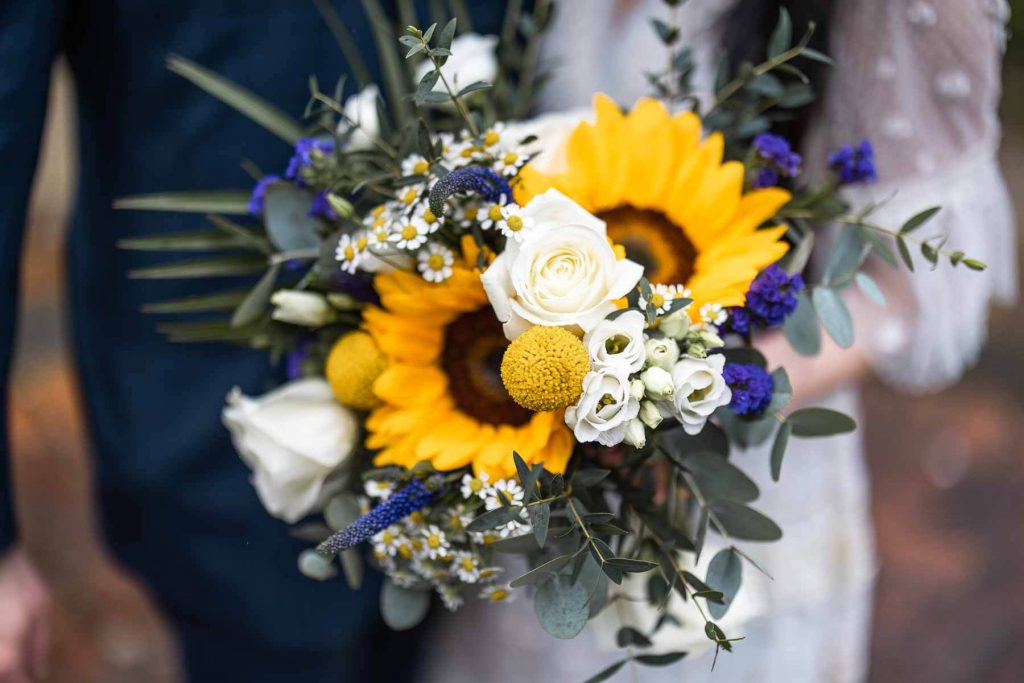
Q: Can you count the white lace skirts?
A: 1